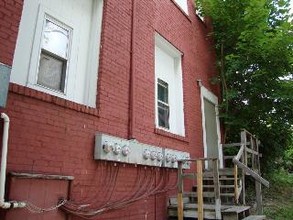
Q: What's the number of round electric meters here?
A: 8